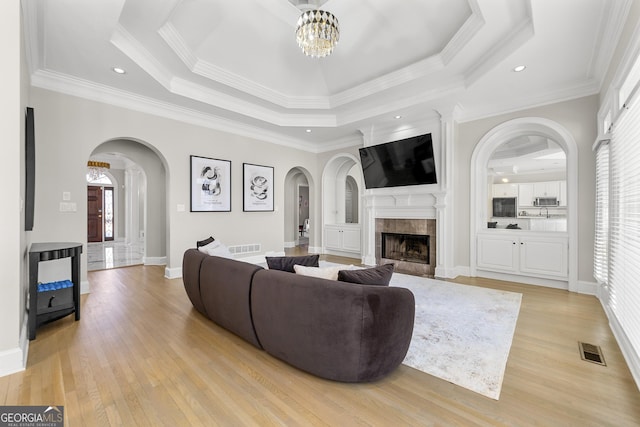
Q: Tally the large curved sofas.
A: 1